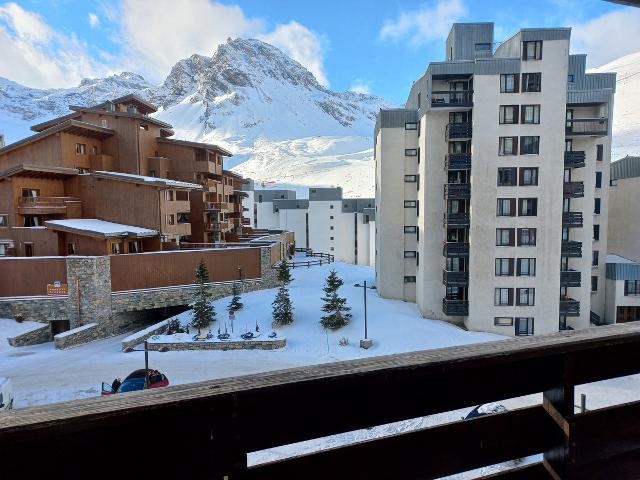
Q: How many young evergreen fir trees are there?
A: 5